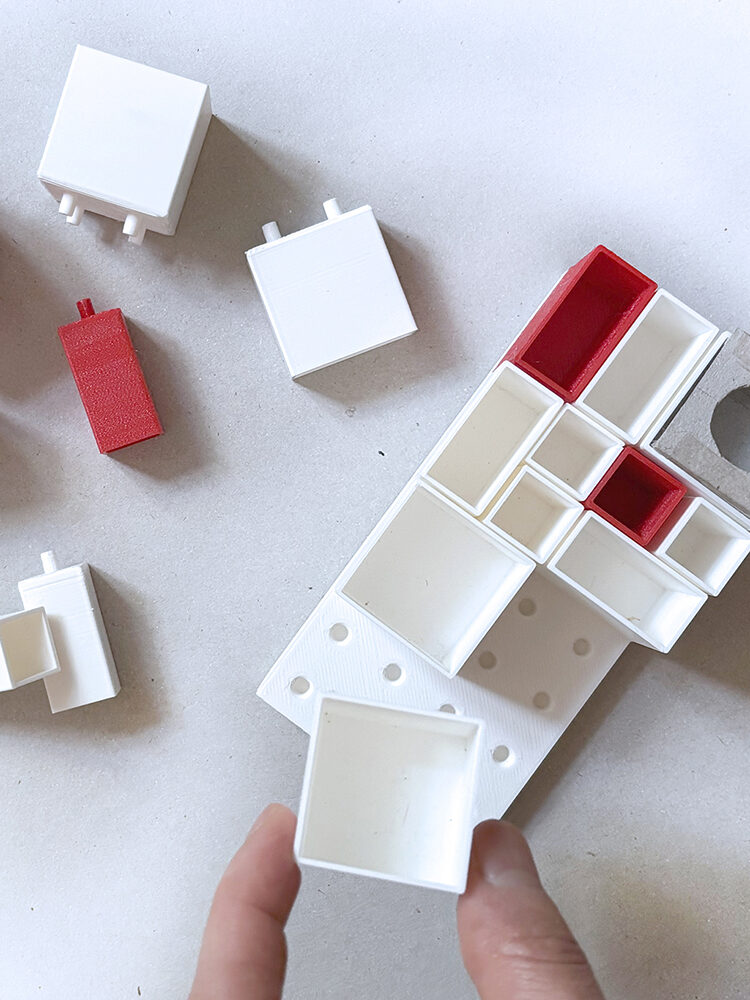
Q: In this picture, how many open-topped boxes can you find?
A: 11